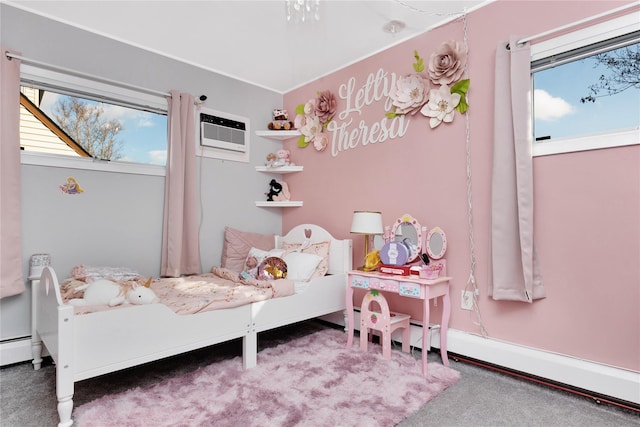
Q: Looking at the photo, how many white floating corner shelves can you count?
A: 3